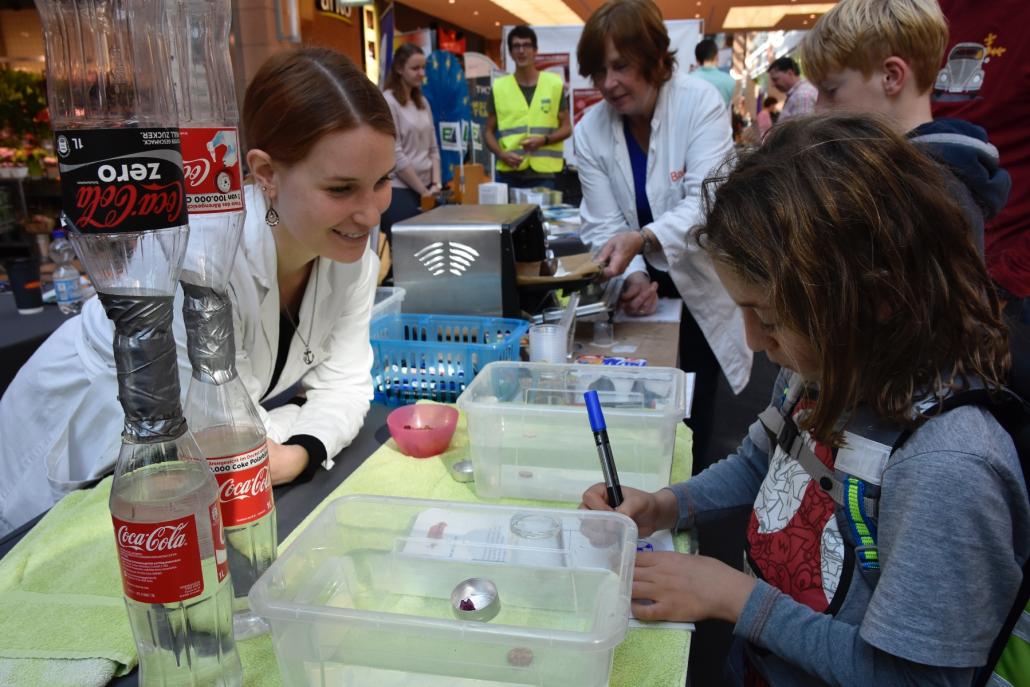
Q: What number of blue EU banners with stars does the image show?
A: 1